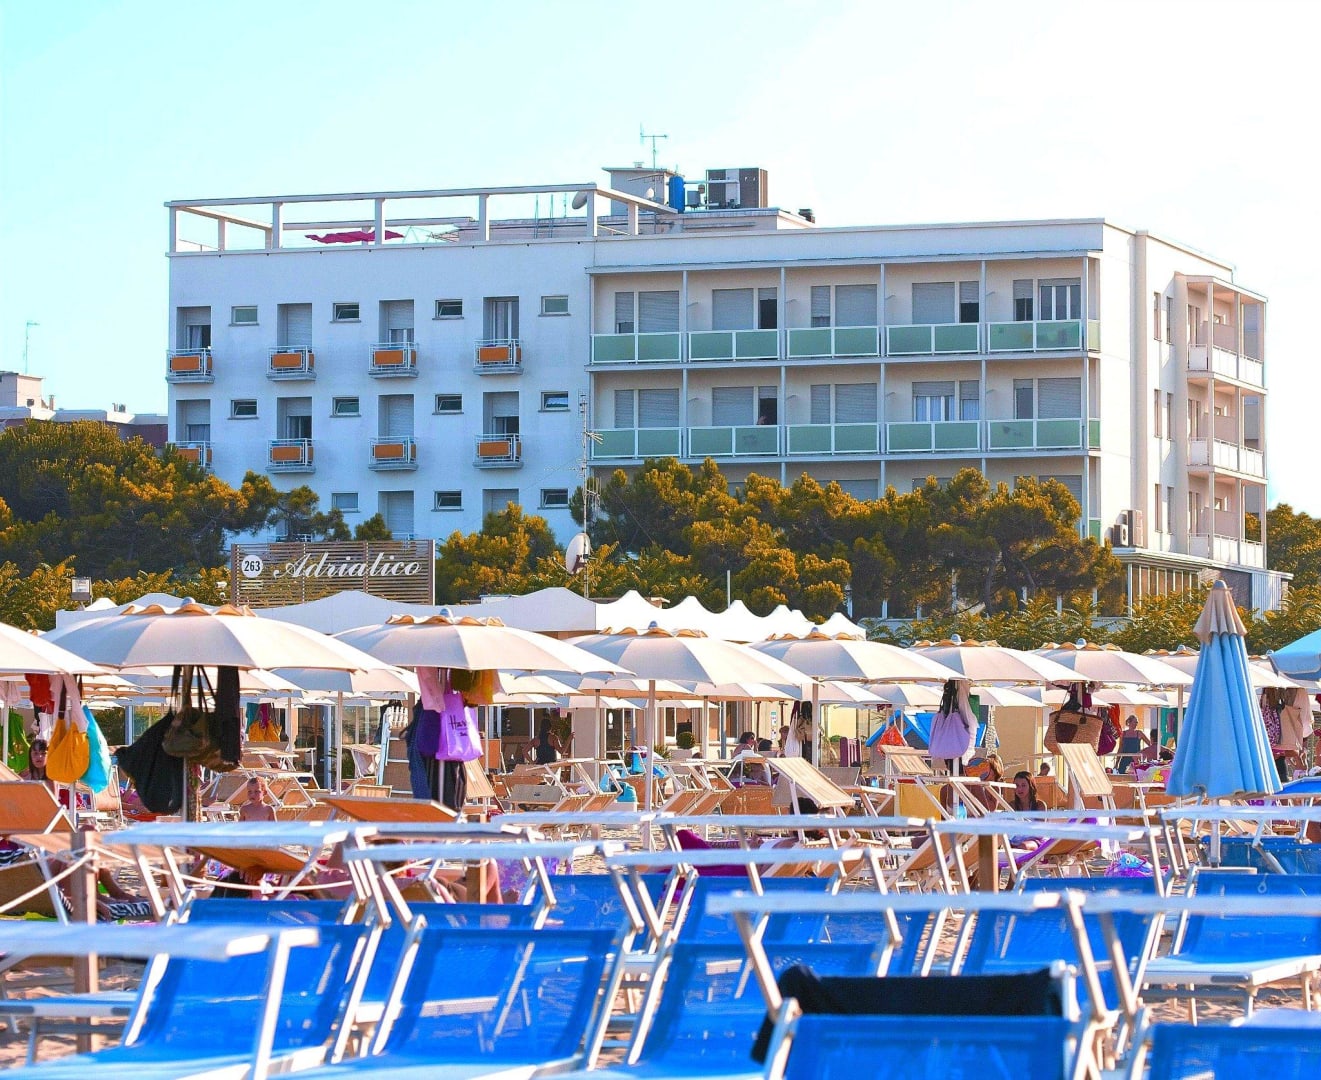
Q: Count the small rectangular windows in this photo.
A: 11